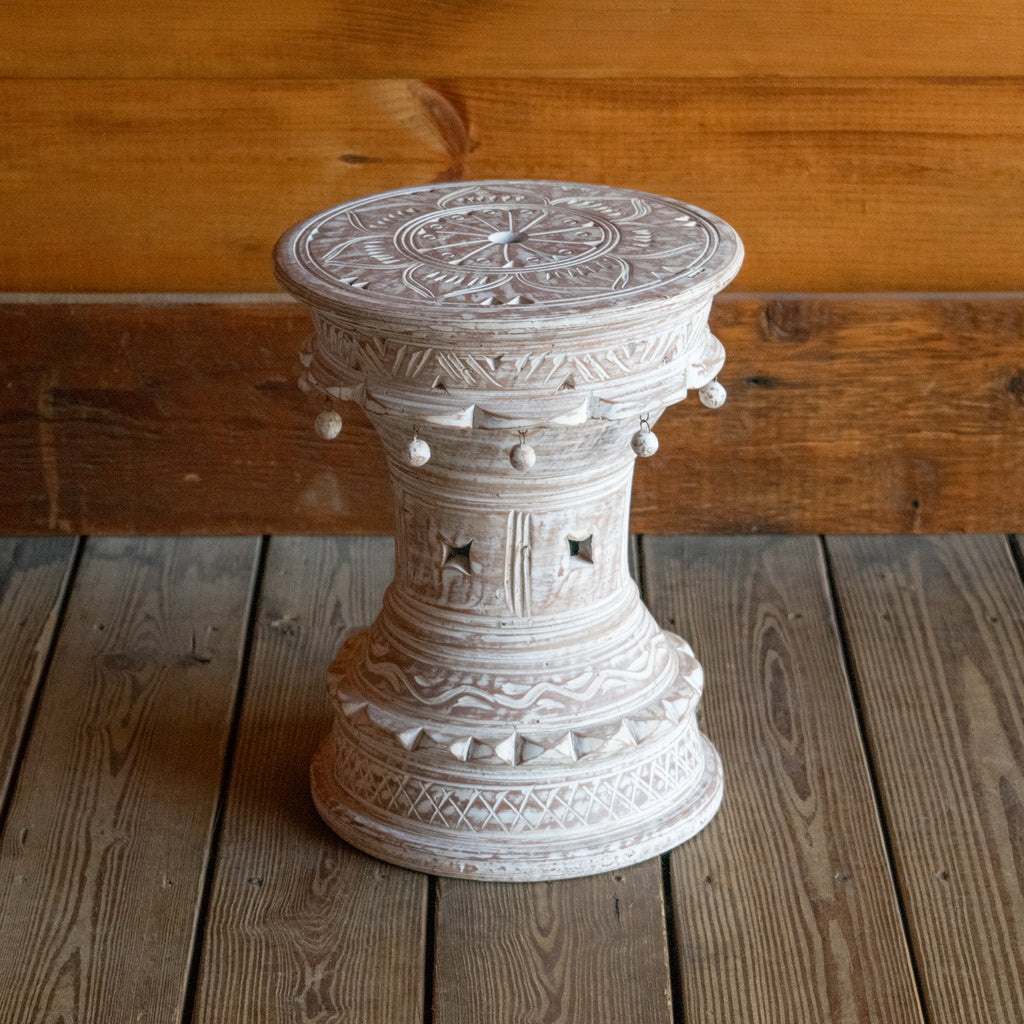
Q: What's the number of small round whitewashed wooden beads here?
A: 5